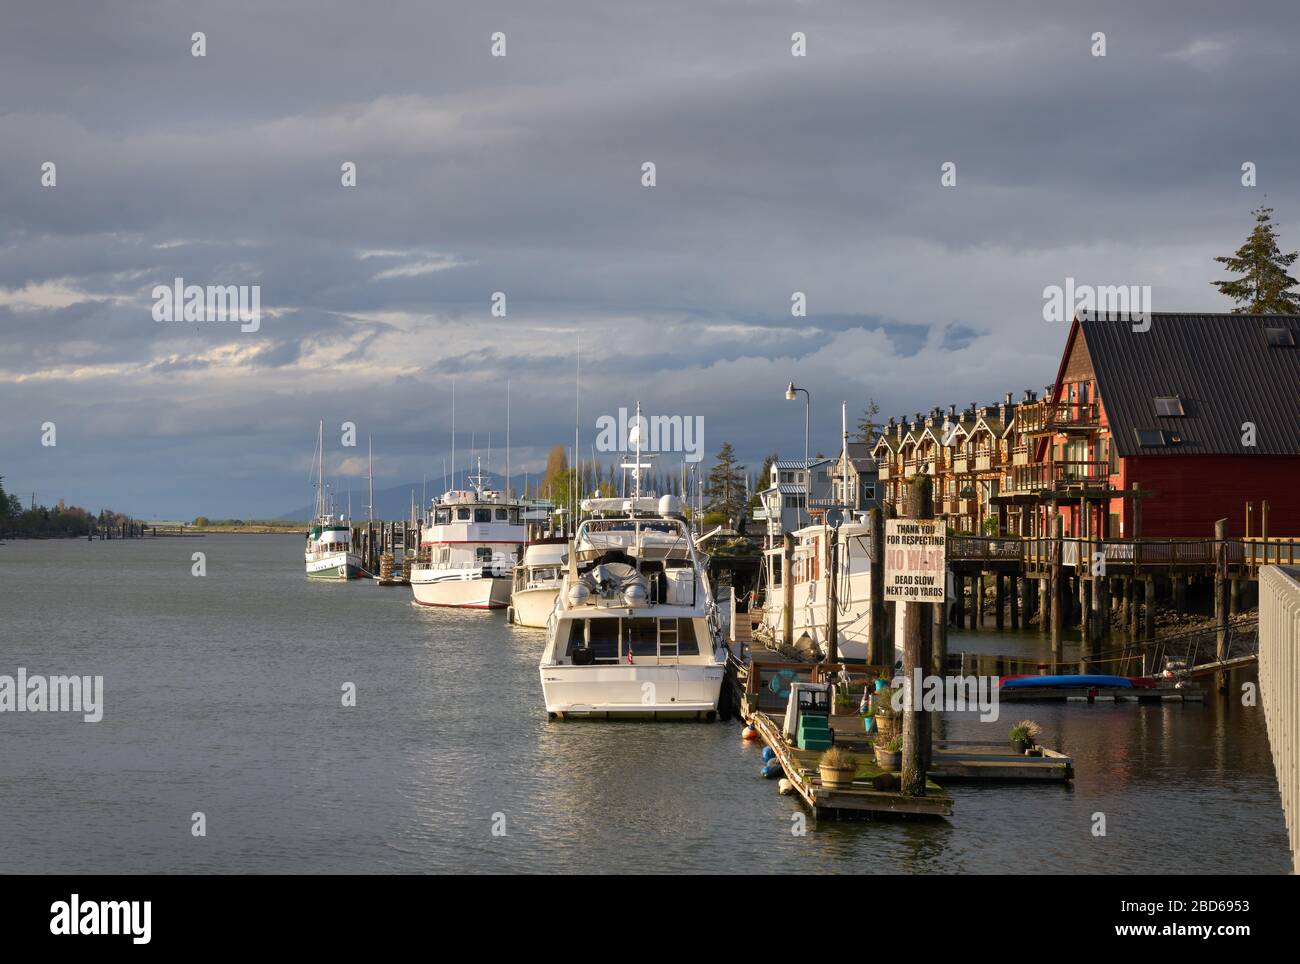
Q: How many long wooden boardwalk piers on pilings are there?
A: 1